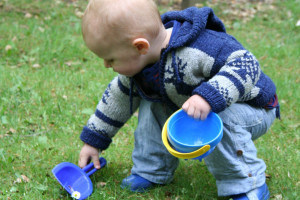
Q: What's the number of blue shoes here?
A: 2